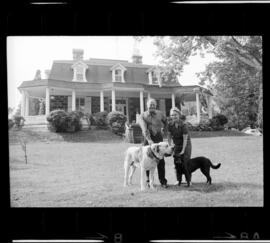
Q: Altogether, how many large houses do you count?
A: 1